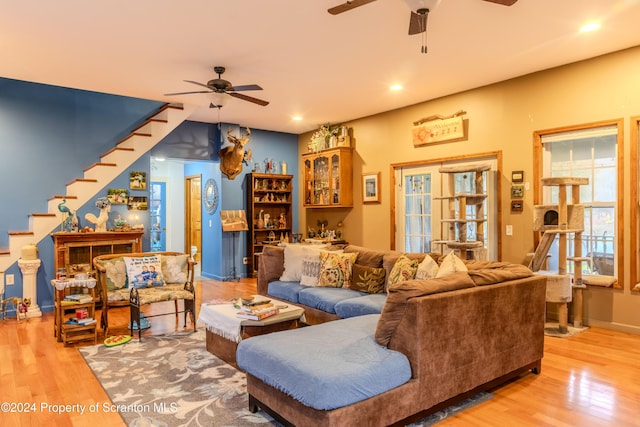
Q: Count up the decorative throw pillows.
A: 10